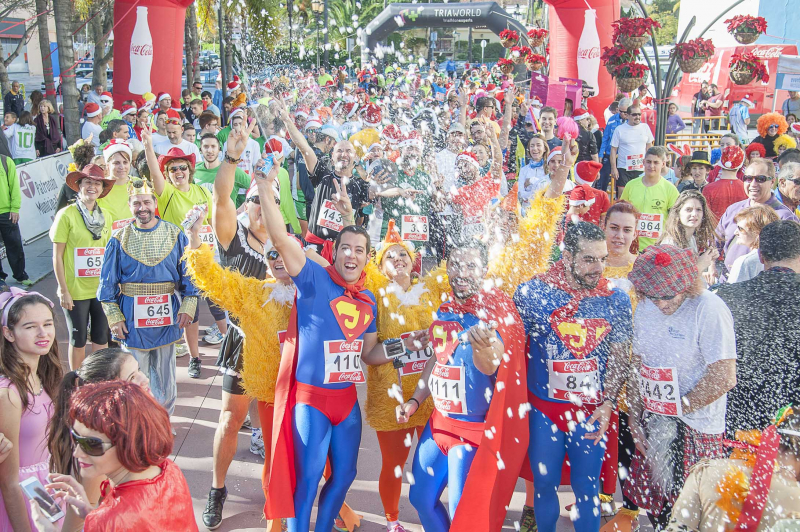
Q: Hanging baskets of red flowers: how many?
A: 11